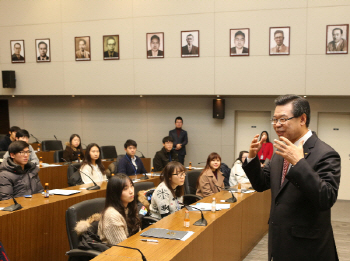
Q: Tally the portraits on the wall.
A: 9